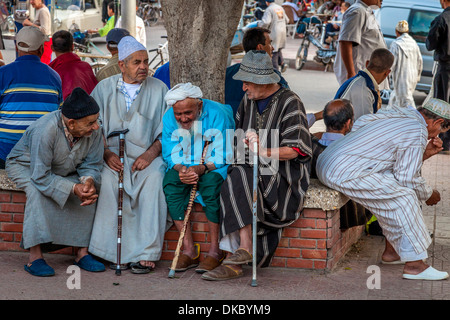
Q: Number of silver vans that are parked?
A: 1